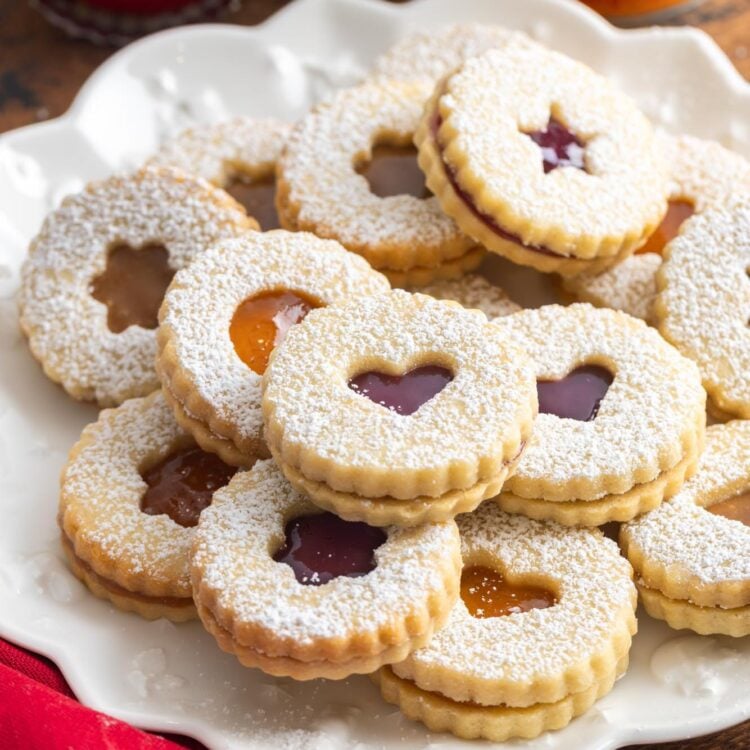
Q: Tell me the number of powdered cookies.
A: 15